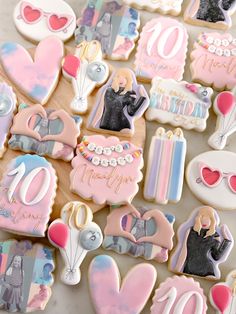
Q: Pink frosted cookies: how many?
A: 7